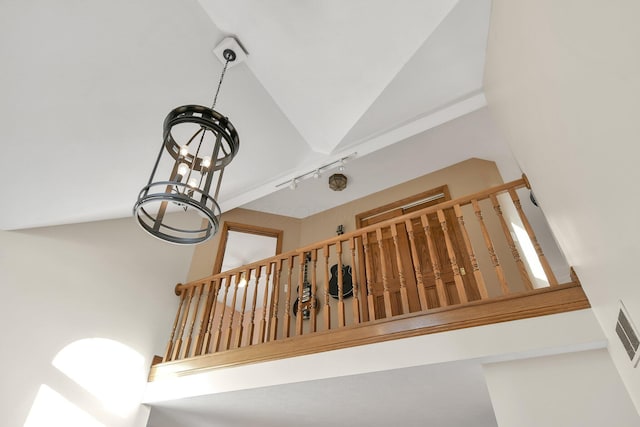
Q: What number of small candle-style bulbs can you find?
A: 4